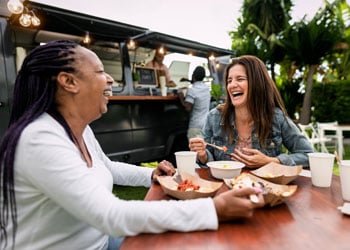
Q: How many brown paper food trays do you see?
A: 3